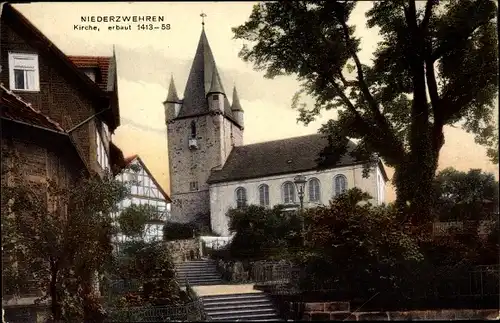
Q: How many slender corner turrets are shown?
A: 3